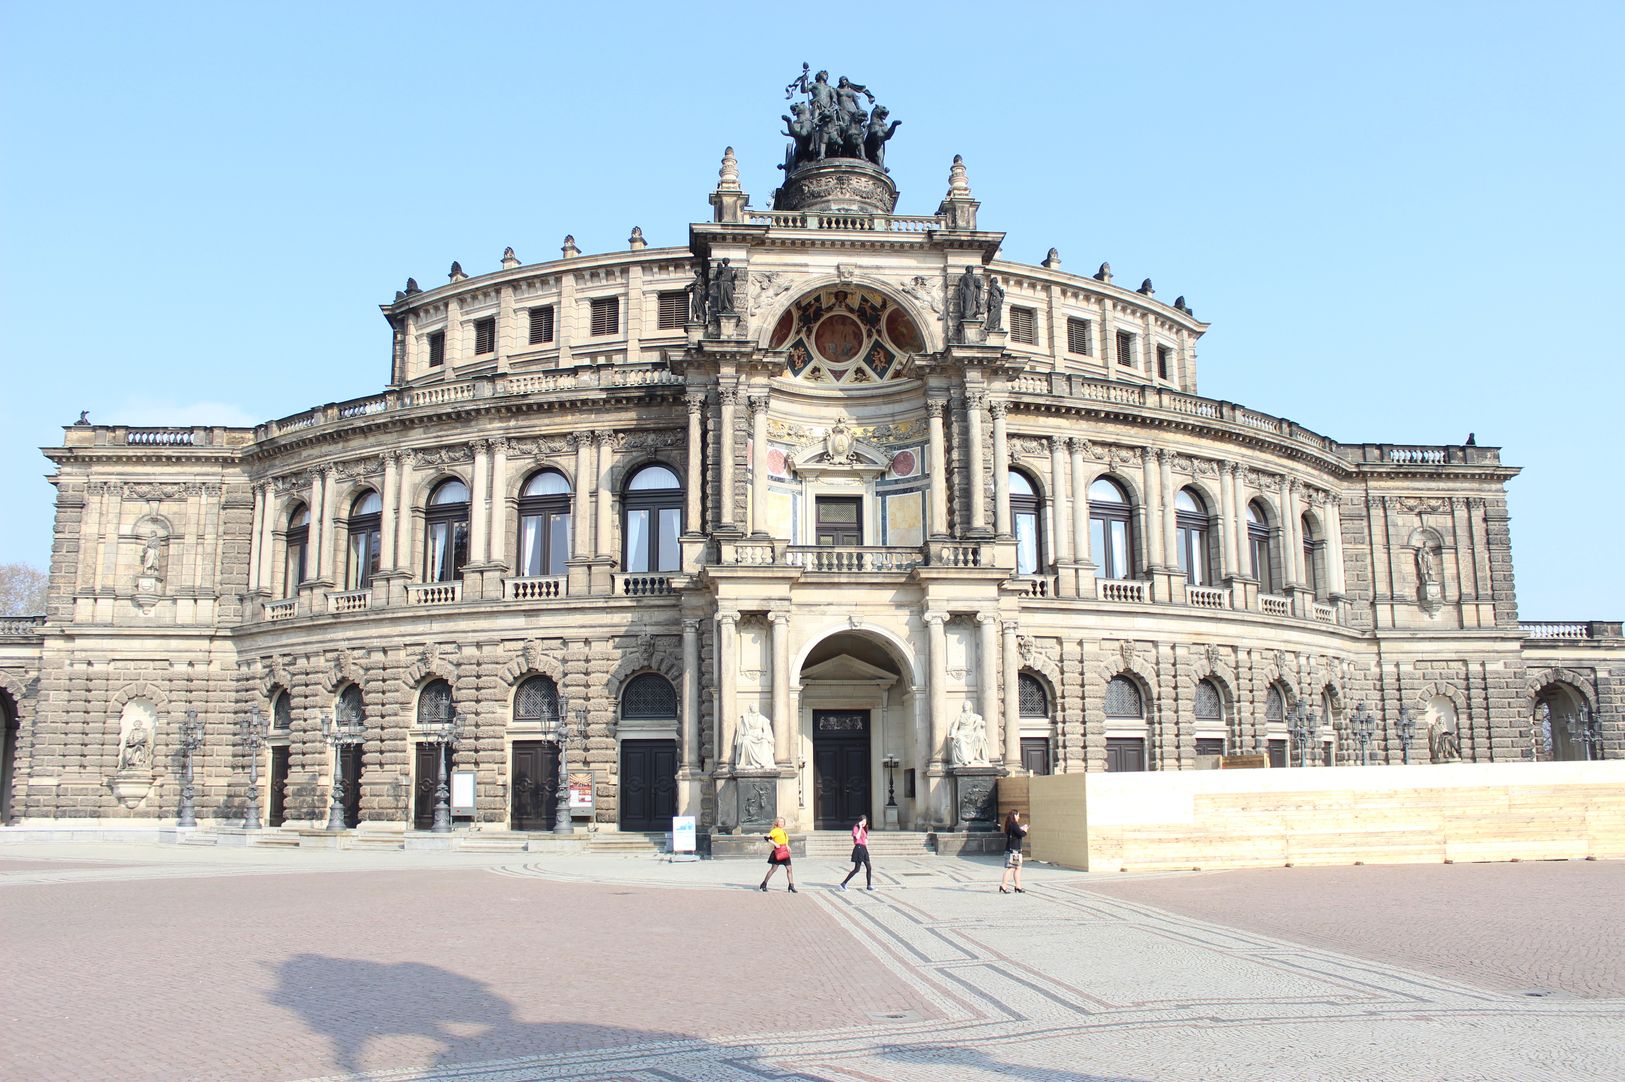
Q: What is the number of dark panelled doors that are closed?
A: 11